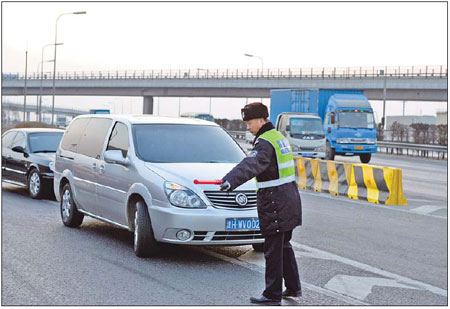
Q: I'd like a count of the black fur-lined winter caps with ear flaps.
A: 1